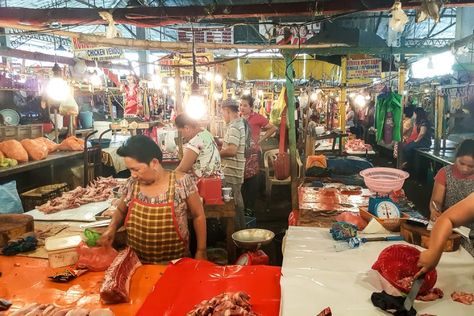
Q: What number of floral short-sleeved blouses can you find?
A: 2